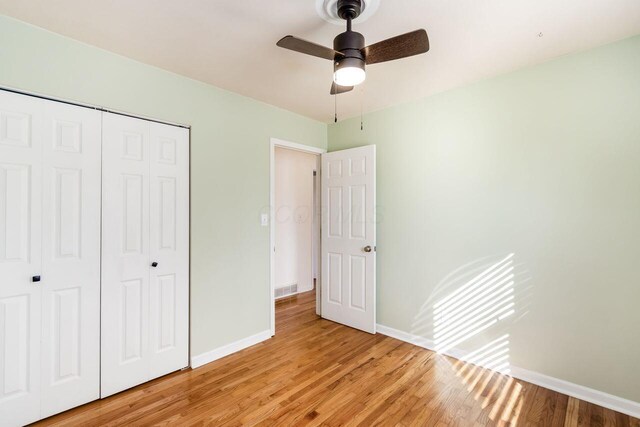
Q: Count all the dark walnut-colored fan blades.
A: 3